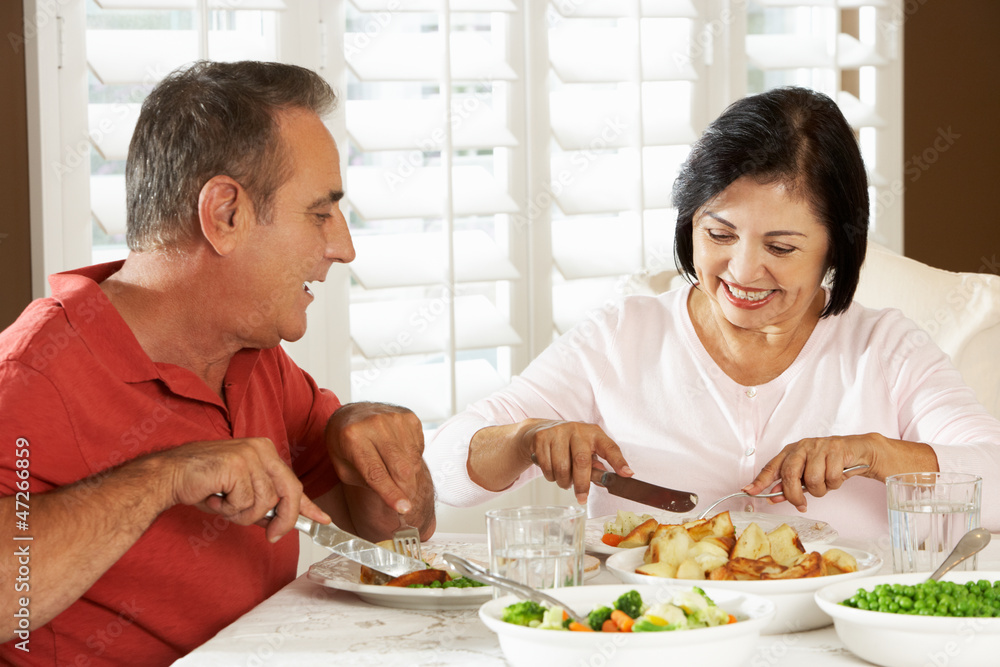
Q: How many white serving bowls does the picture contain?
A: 3